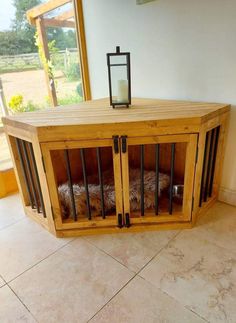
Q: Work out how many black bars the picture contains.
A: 12